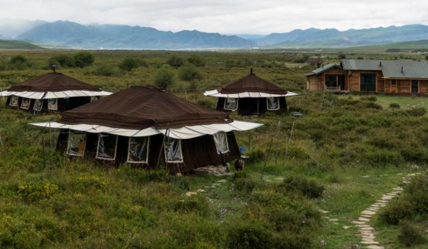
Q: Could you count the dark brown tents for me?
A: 3